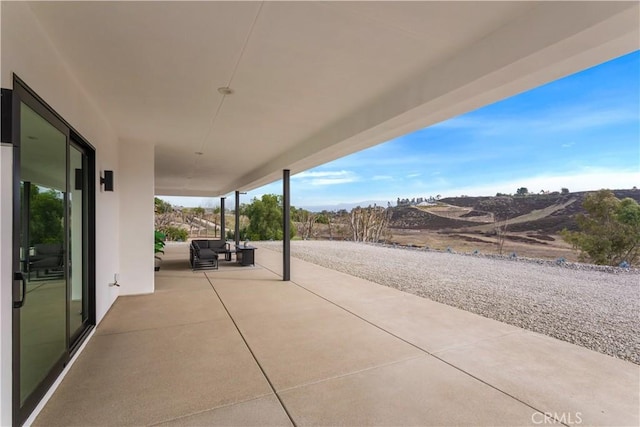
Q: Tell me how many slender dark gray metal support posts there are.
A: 3